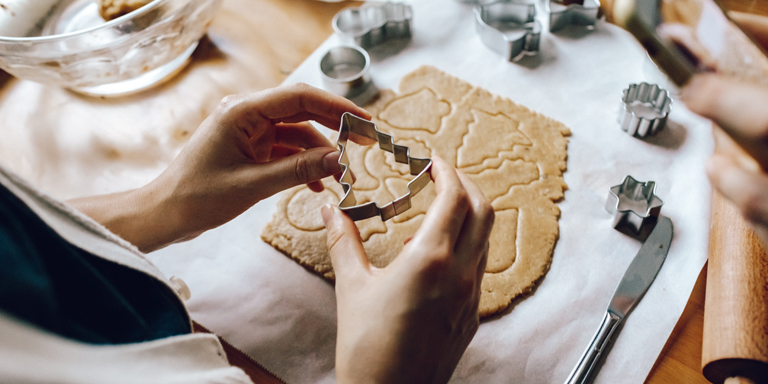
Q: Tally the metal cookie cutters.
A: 7